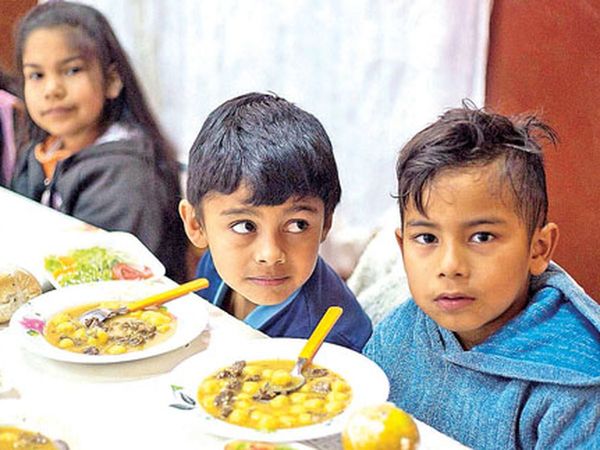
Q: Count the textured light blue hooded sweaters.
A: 1